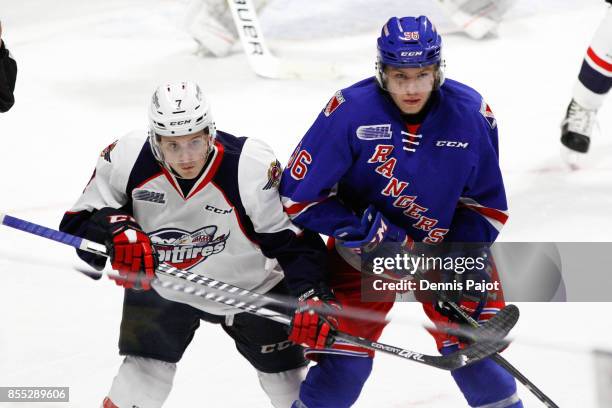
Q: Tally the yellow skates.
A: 0